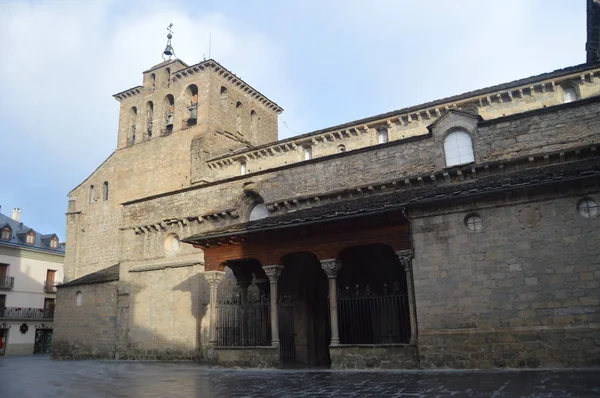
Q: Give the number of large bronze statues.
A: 0